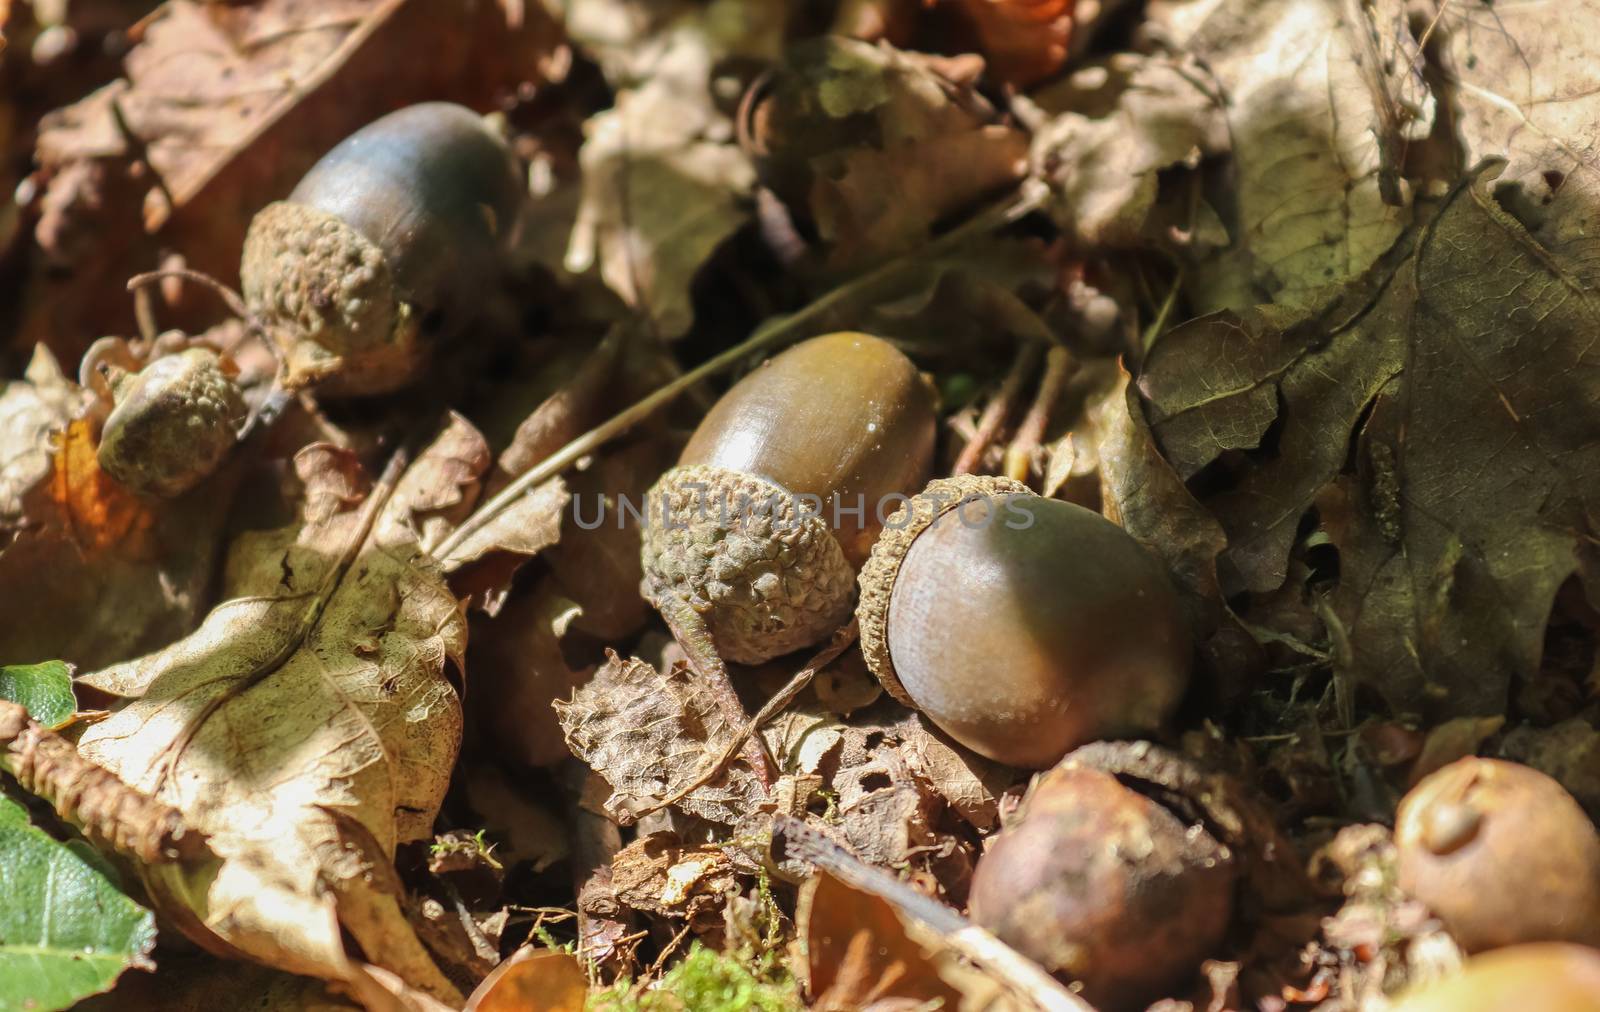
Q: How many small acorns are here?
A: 1